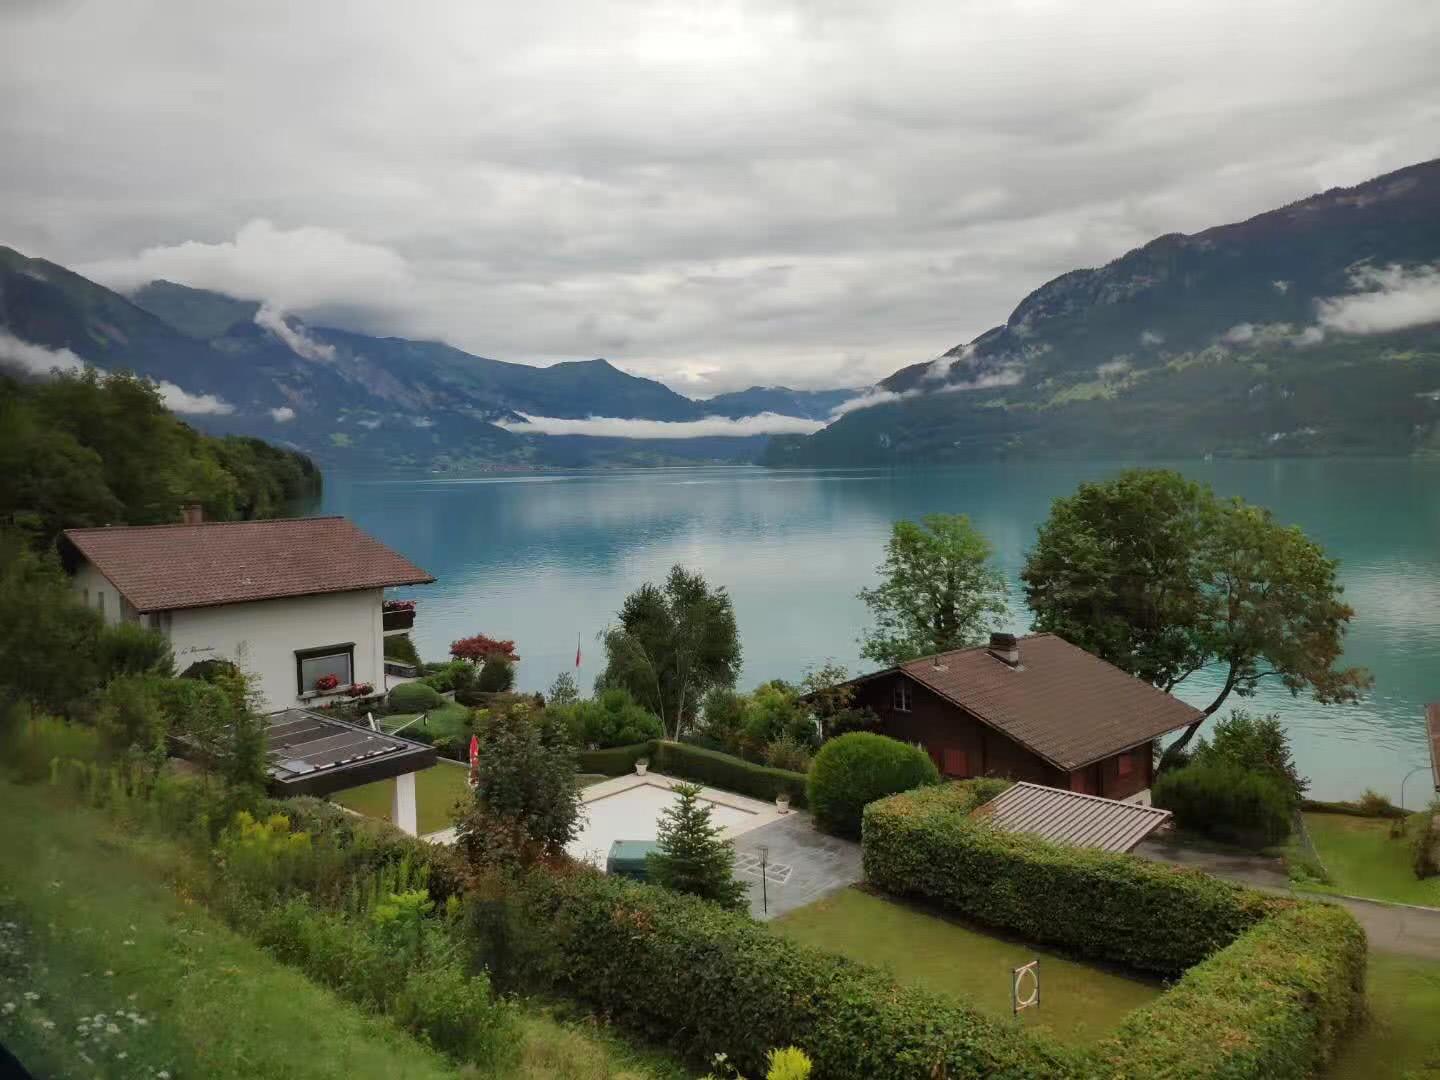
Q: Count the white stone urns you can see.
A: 2